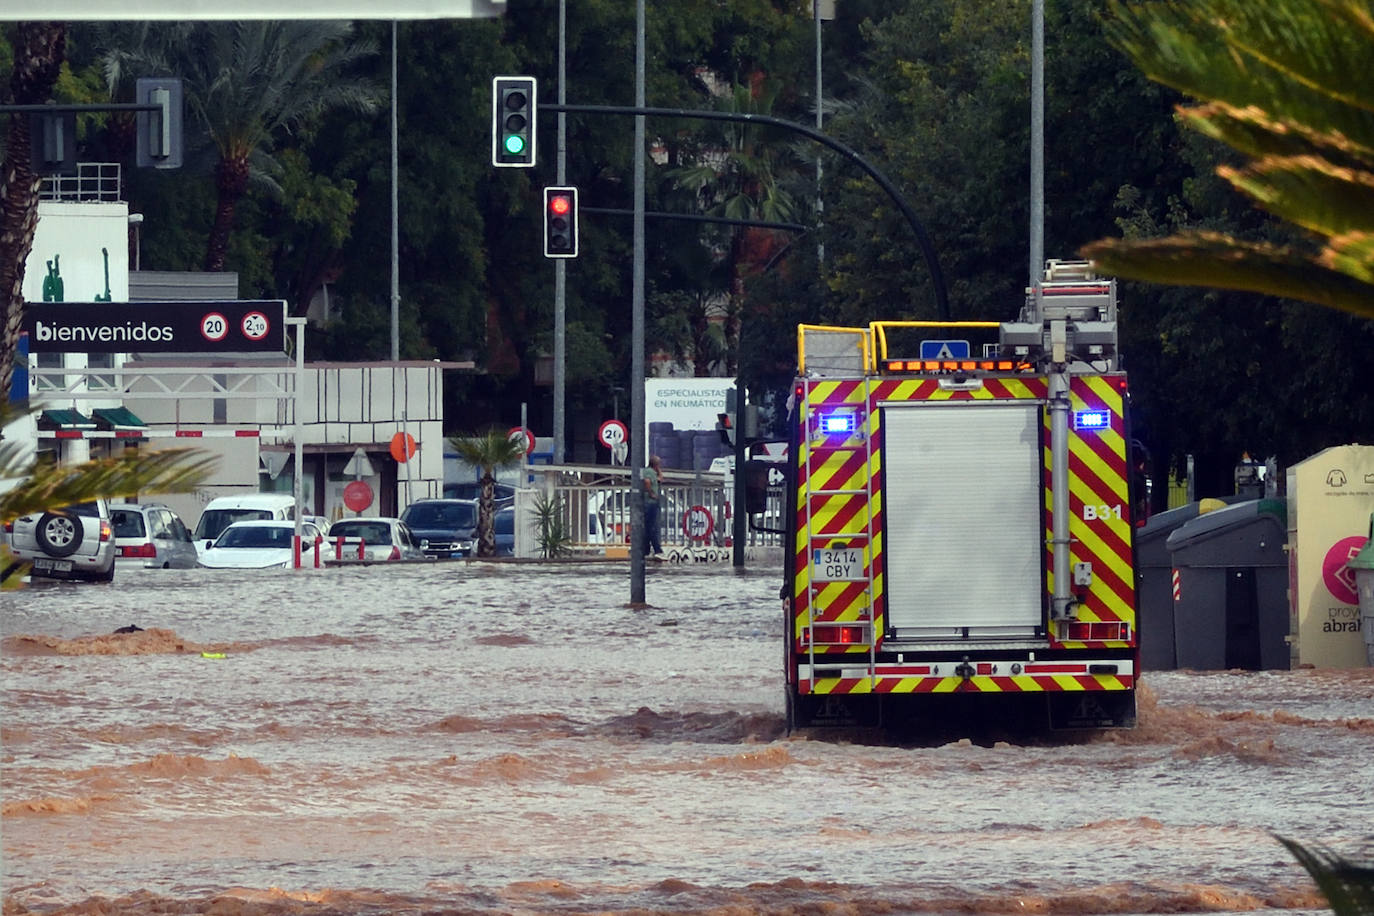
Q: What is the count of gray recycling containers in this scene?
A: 2